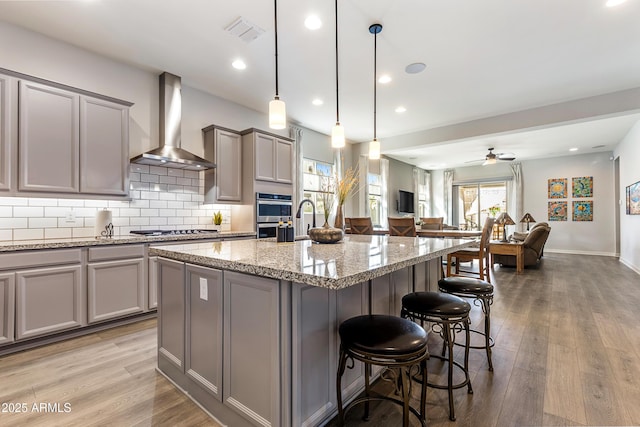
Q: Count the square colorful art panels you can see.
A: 4